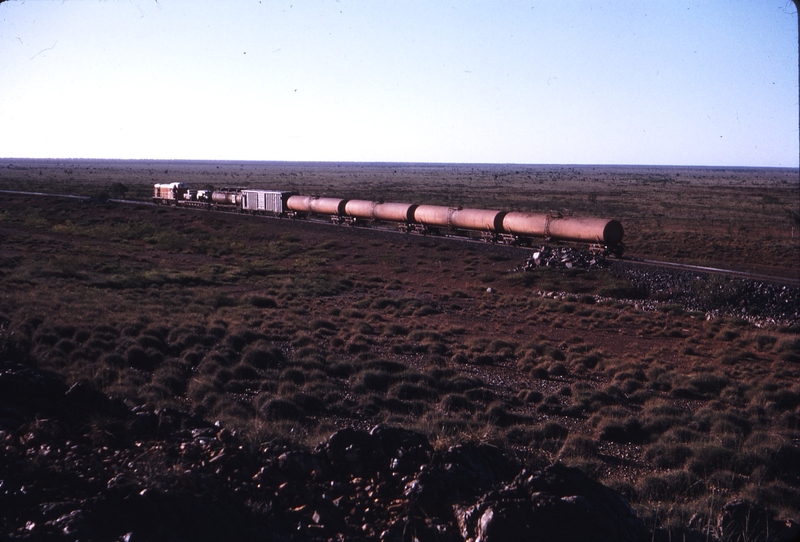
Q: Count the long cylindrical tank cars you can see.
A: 4